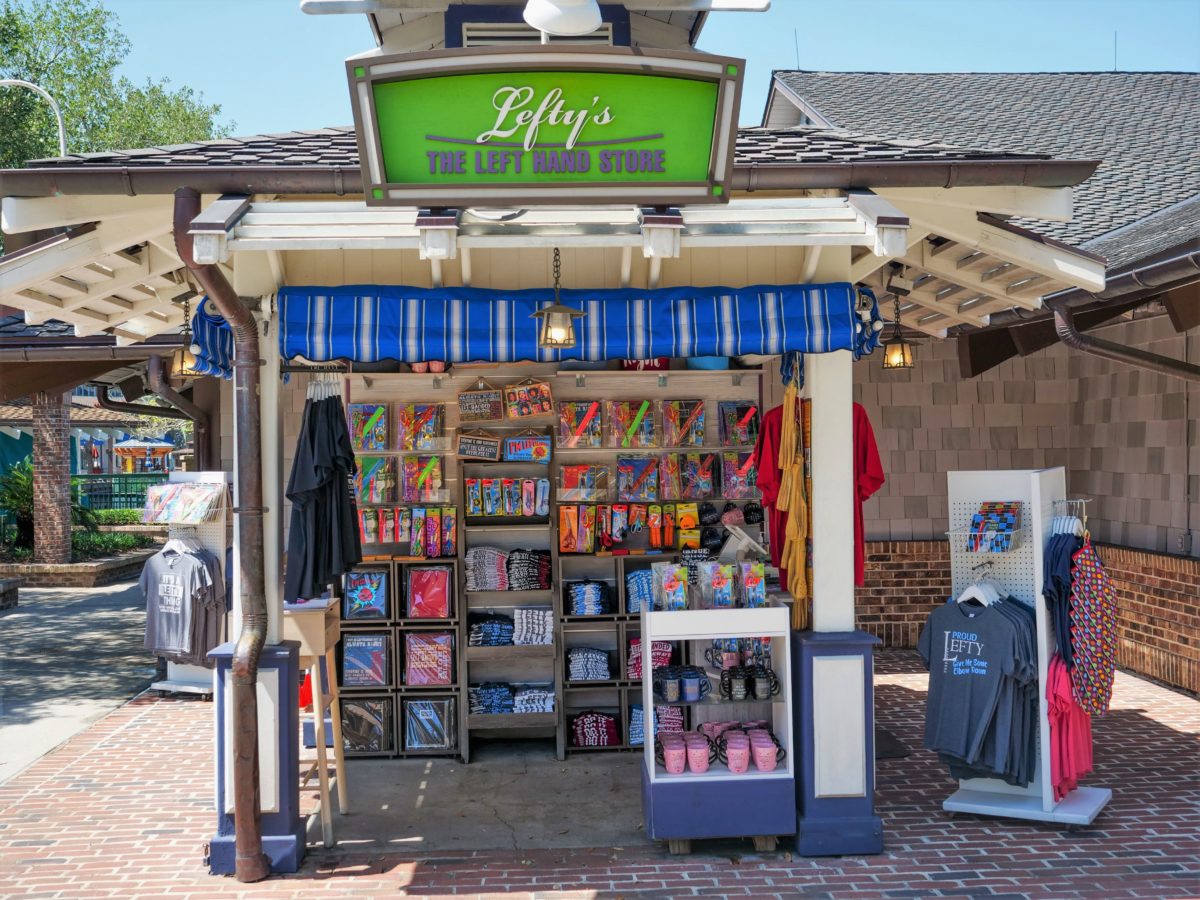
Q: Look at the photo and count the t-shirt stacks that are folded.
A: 13